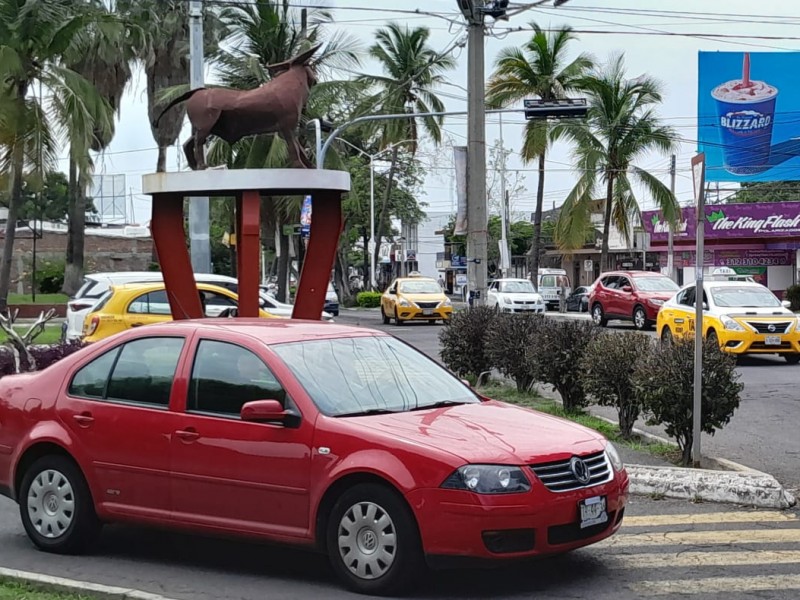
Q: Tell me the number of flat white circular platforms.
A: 1